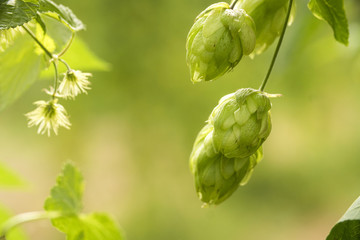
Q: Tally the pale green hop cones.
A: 4